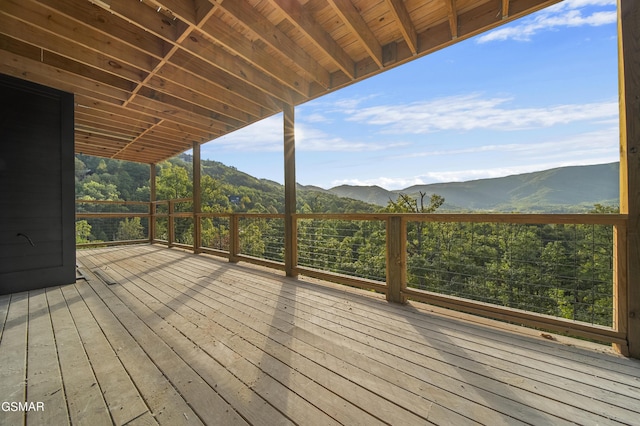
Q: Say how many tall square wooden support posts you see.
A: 4